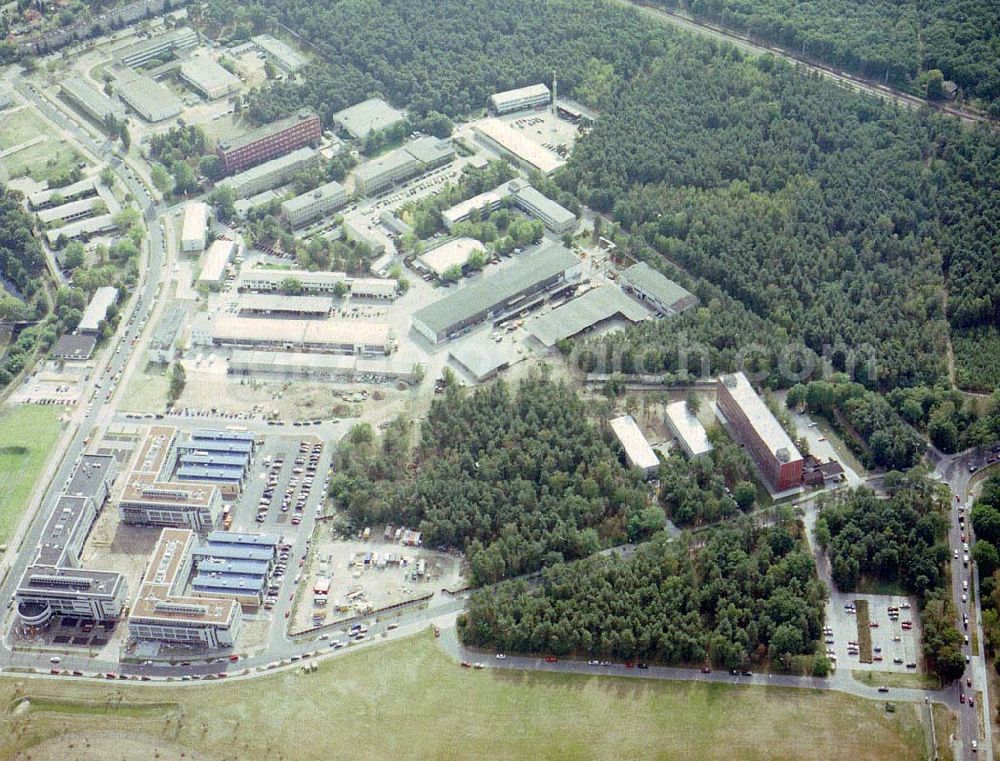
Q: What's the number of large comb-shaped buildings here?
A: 2